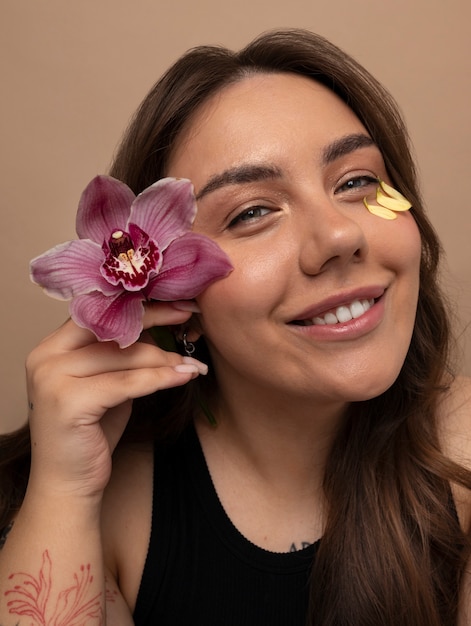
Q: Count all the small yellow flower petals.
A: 3